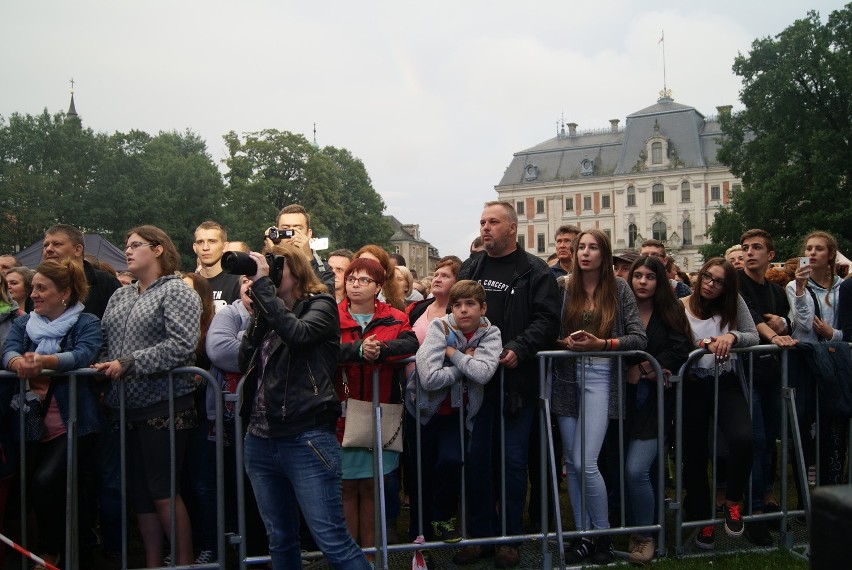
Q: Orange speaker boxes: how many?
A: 0